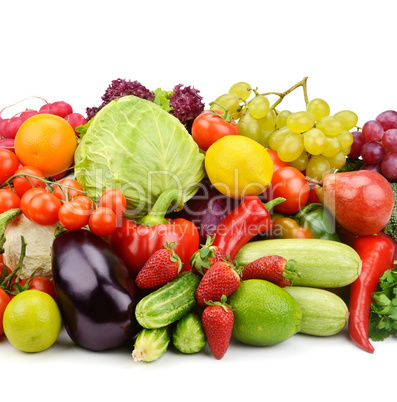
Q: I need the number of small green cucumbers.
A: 3